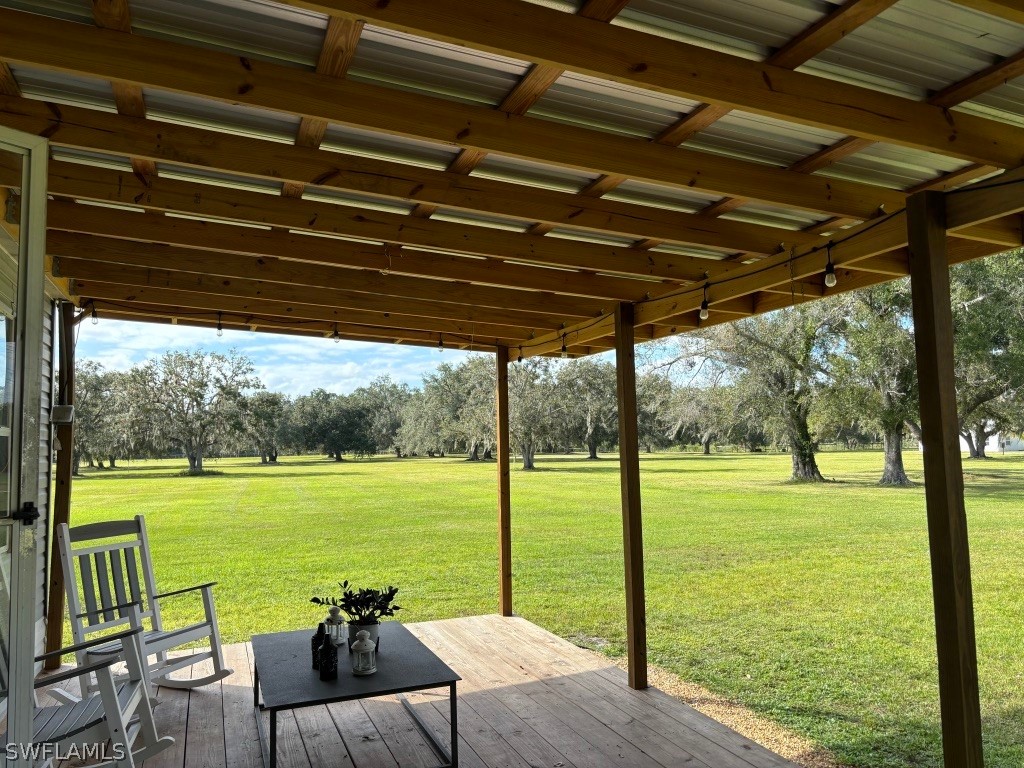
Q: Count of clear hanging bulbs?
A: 8